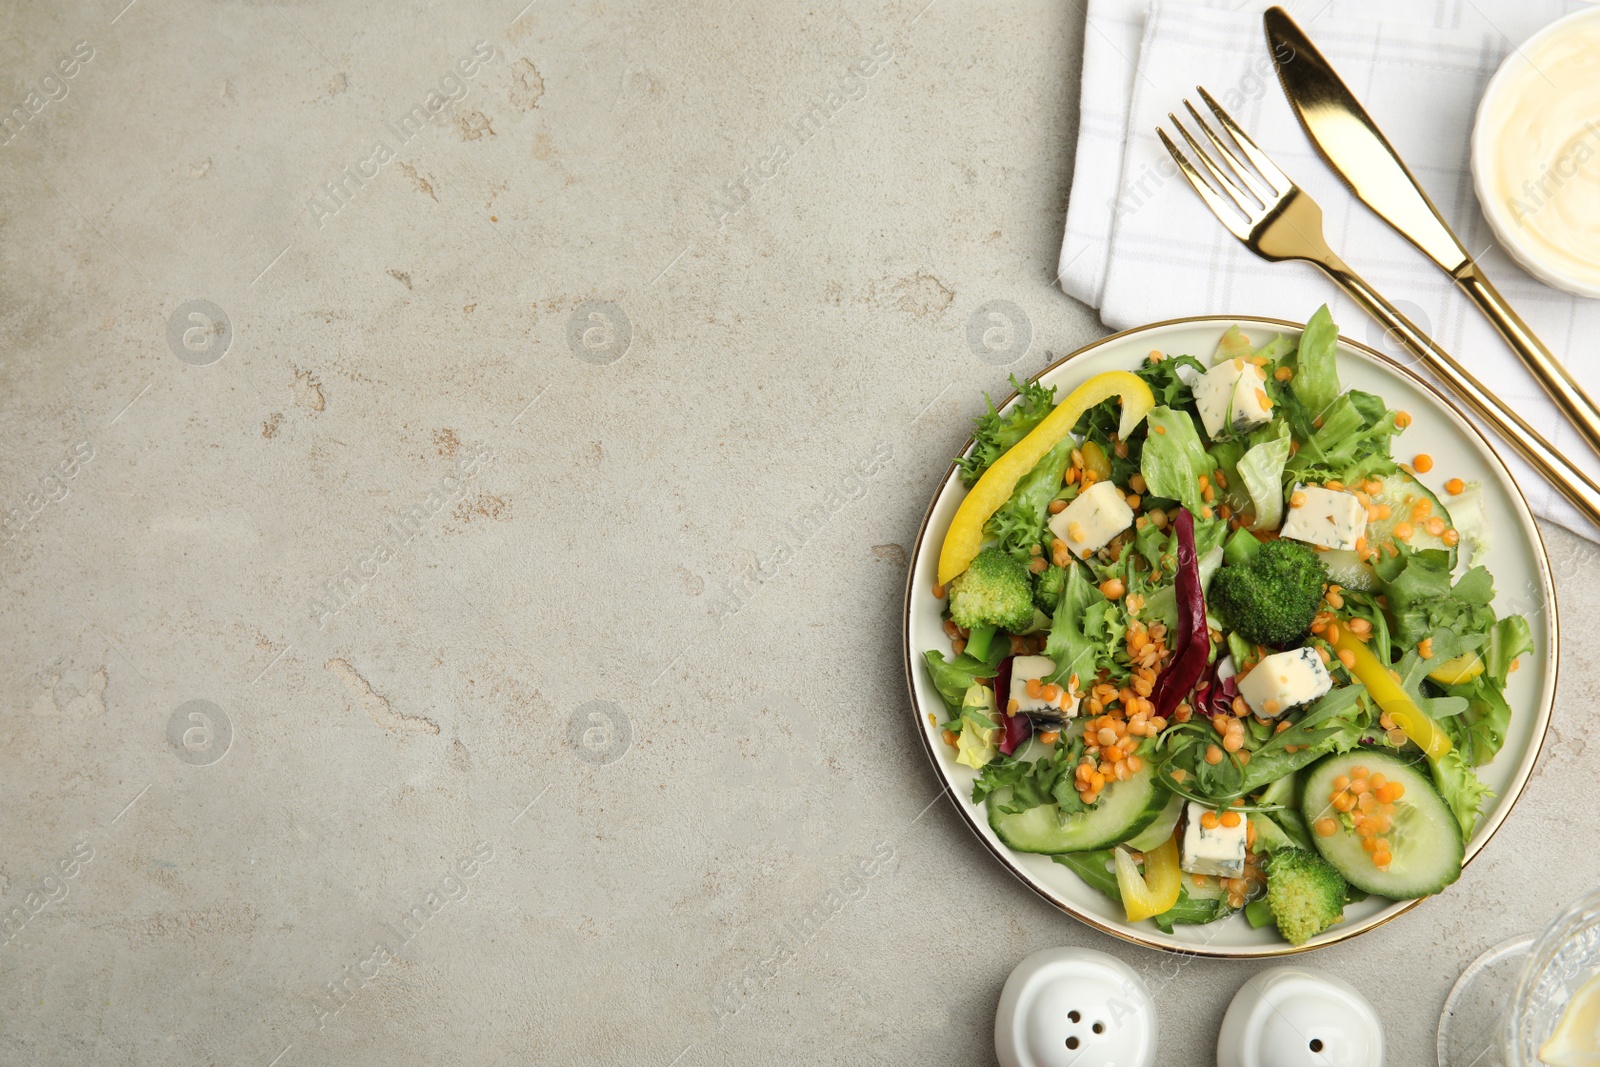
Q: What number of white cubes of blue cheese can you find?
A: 6